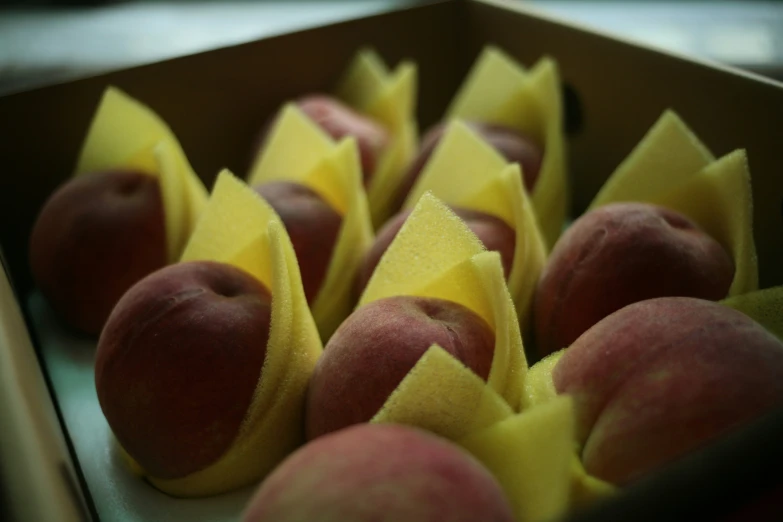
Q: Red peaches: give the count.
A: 10